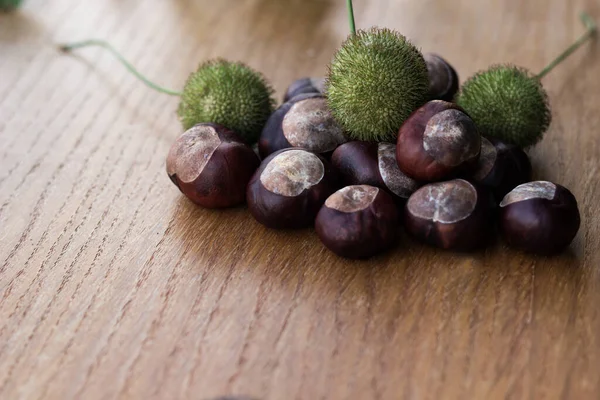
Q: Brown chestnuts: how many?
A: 11